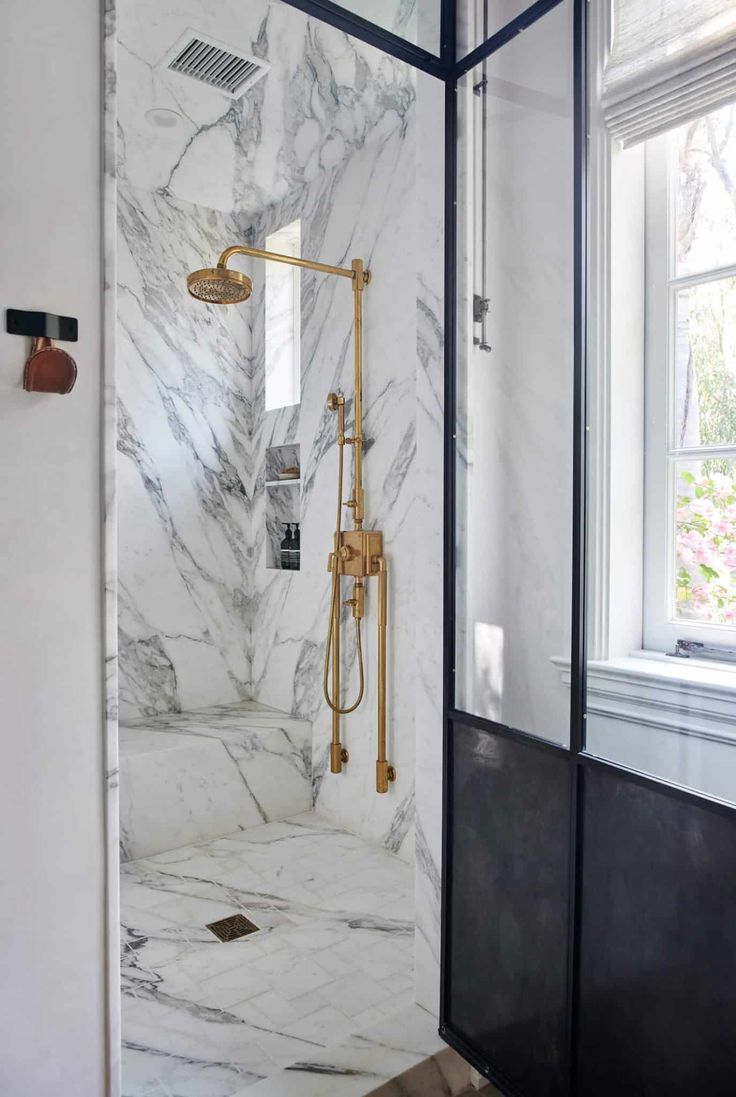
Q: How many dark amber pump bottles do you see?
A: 2